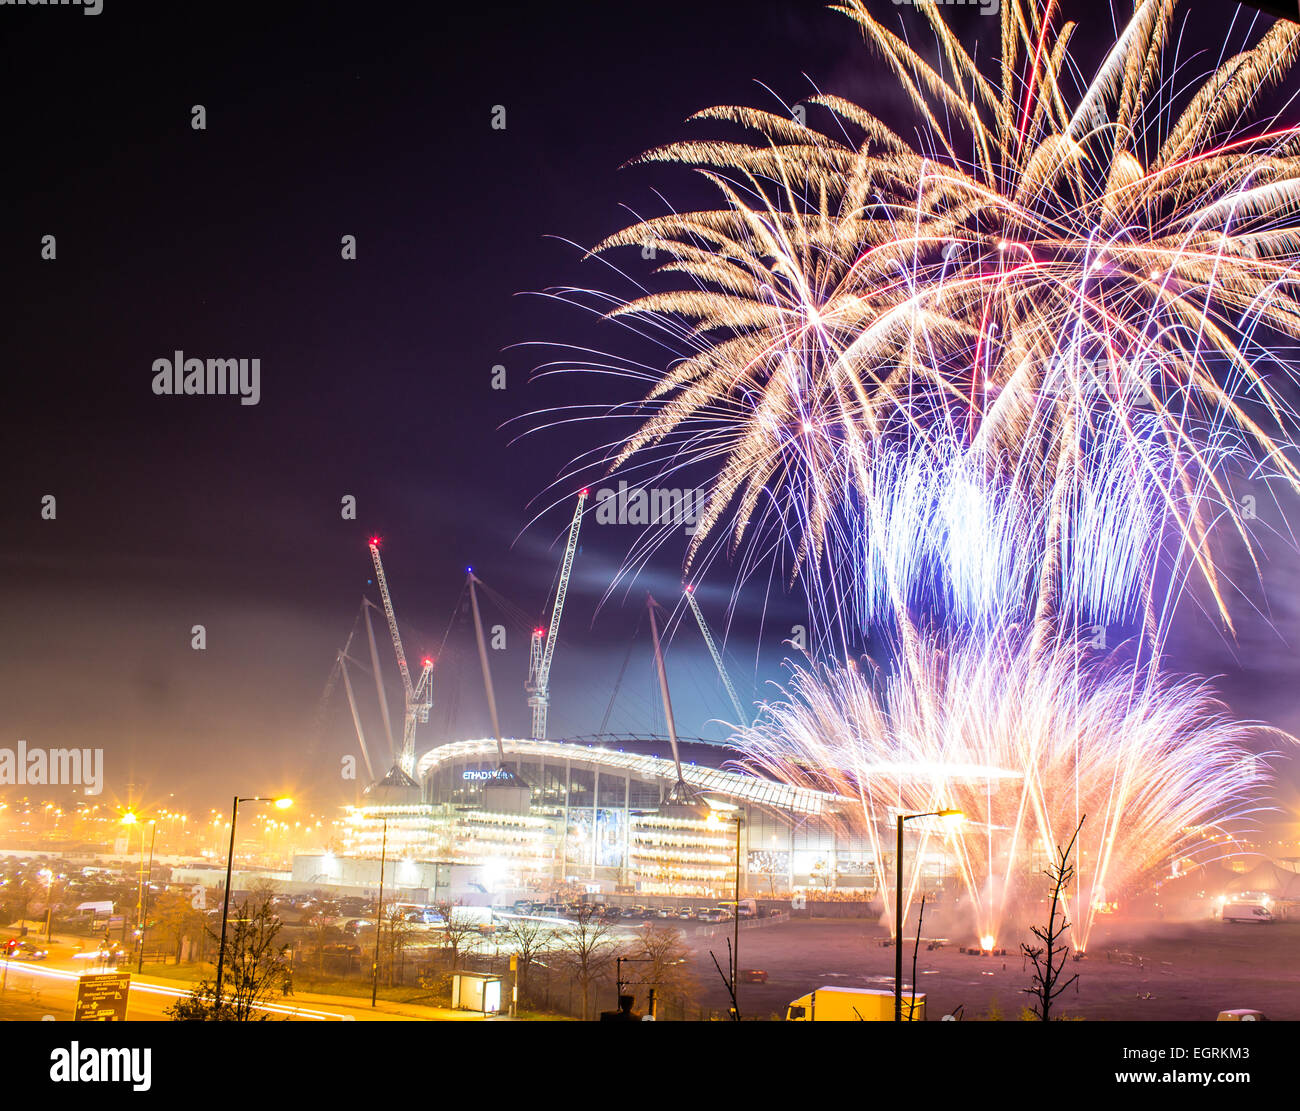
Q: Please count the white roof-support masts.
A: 4